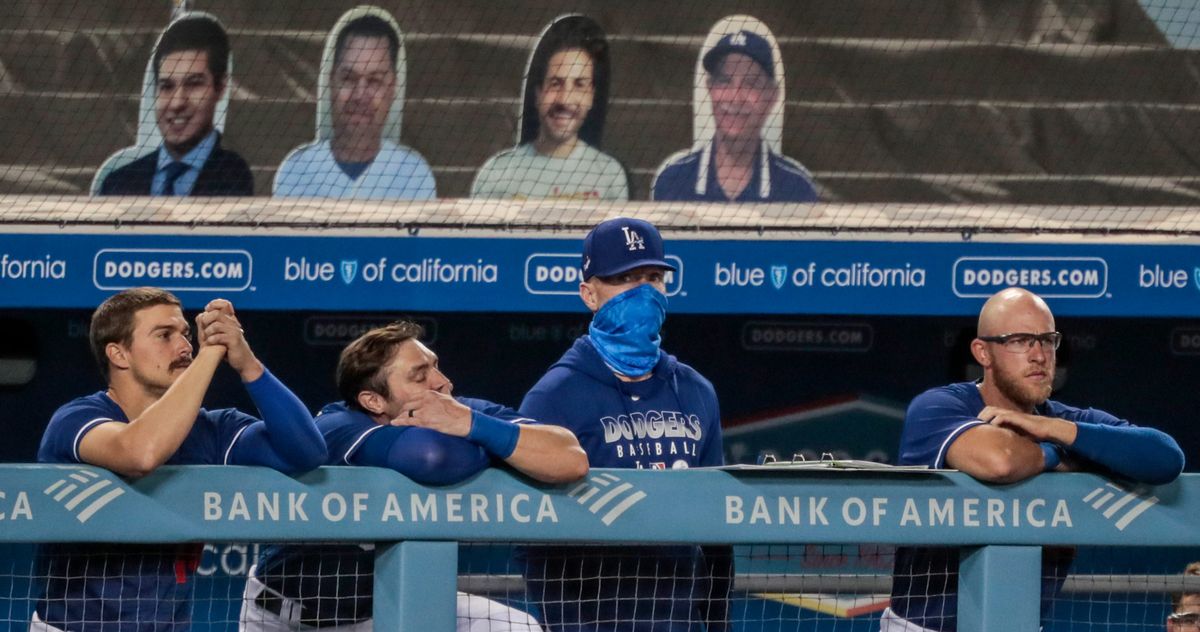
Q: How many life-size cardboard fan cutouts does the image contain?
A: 4